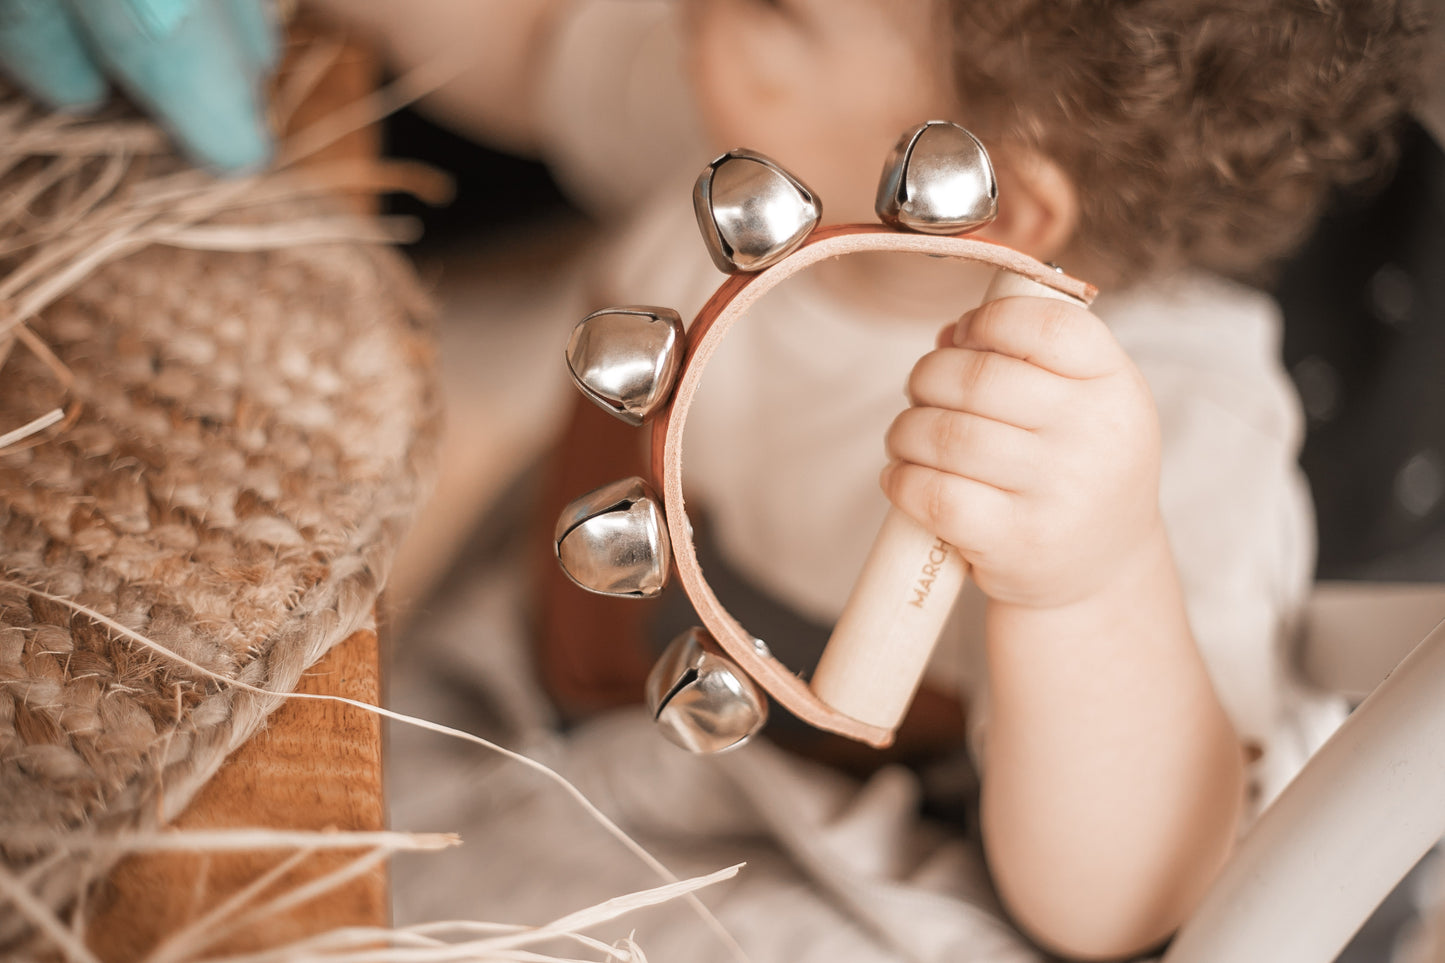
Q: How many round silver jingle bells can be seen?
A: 5